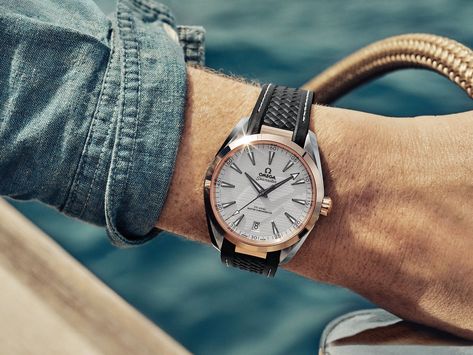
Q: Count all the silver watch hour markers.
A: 11